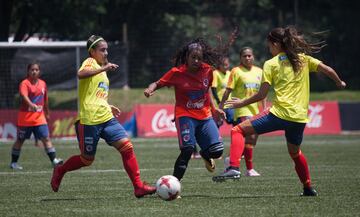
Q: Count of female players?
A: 6